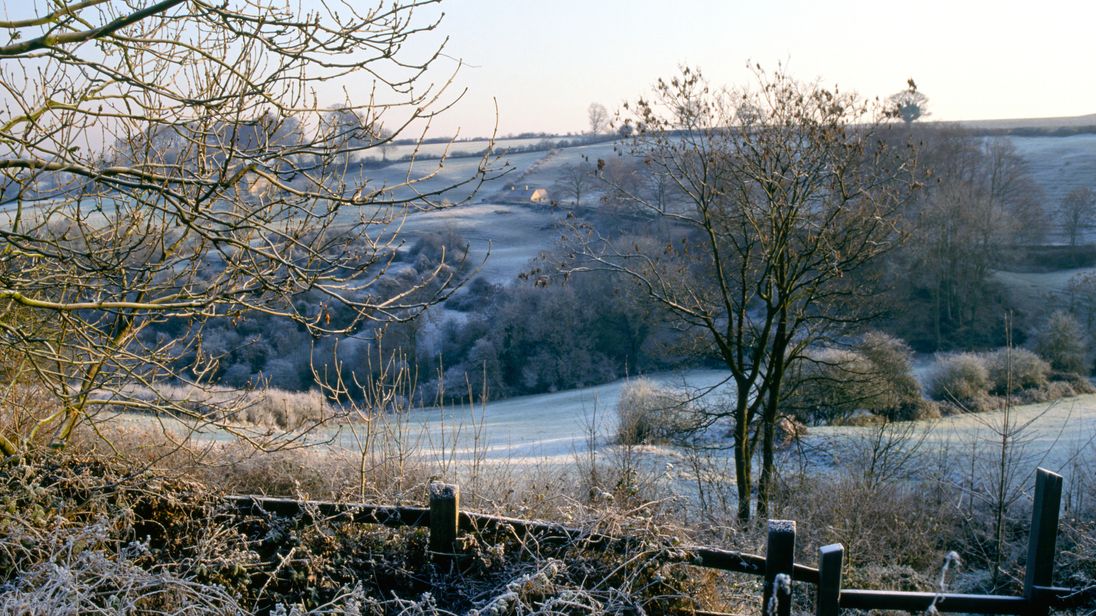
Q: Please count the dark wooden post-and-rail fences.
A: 1